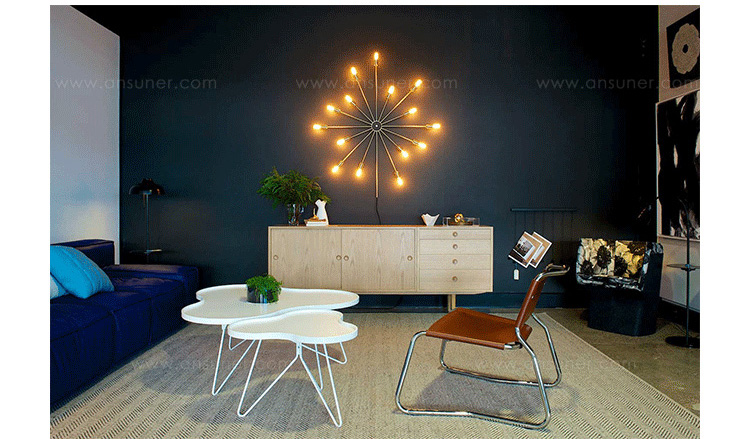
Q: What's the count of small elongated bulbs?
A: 15